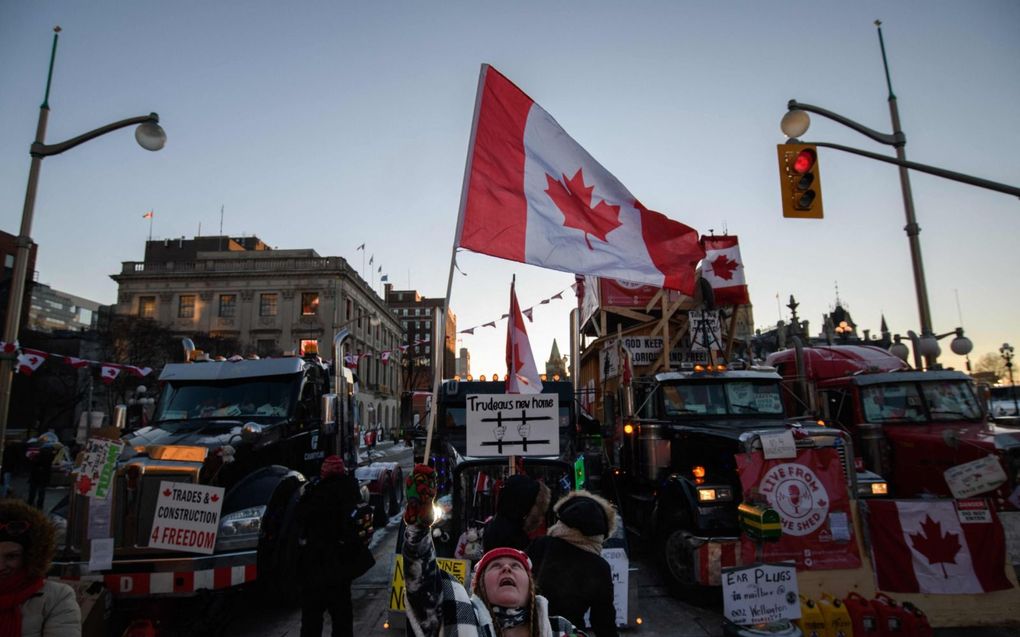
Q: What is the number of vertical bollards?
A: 0